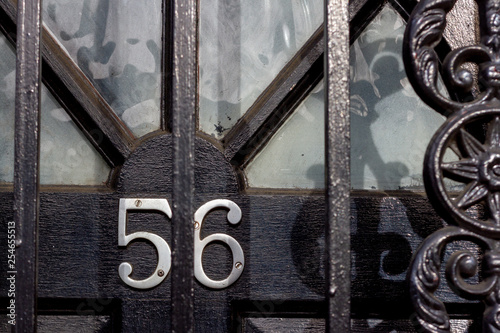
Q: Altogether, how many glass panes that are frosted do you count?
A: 4